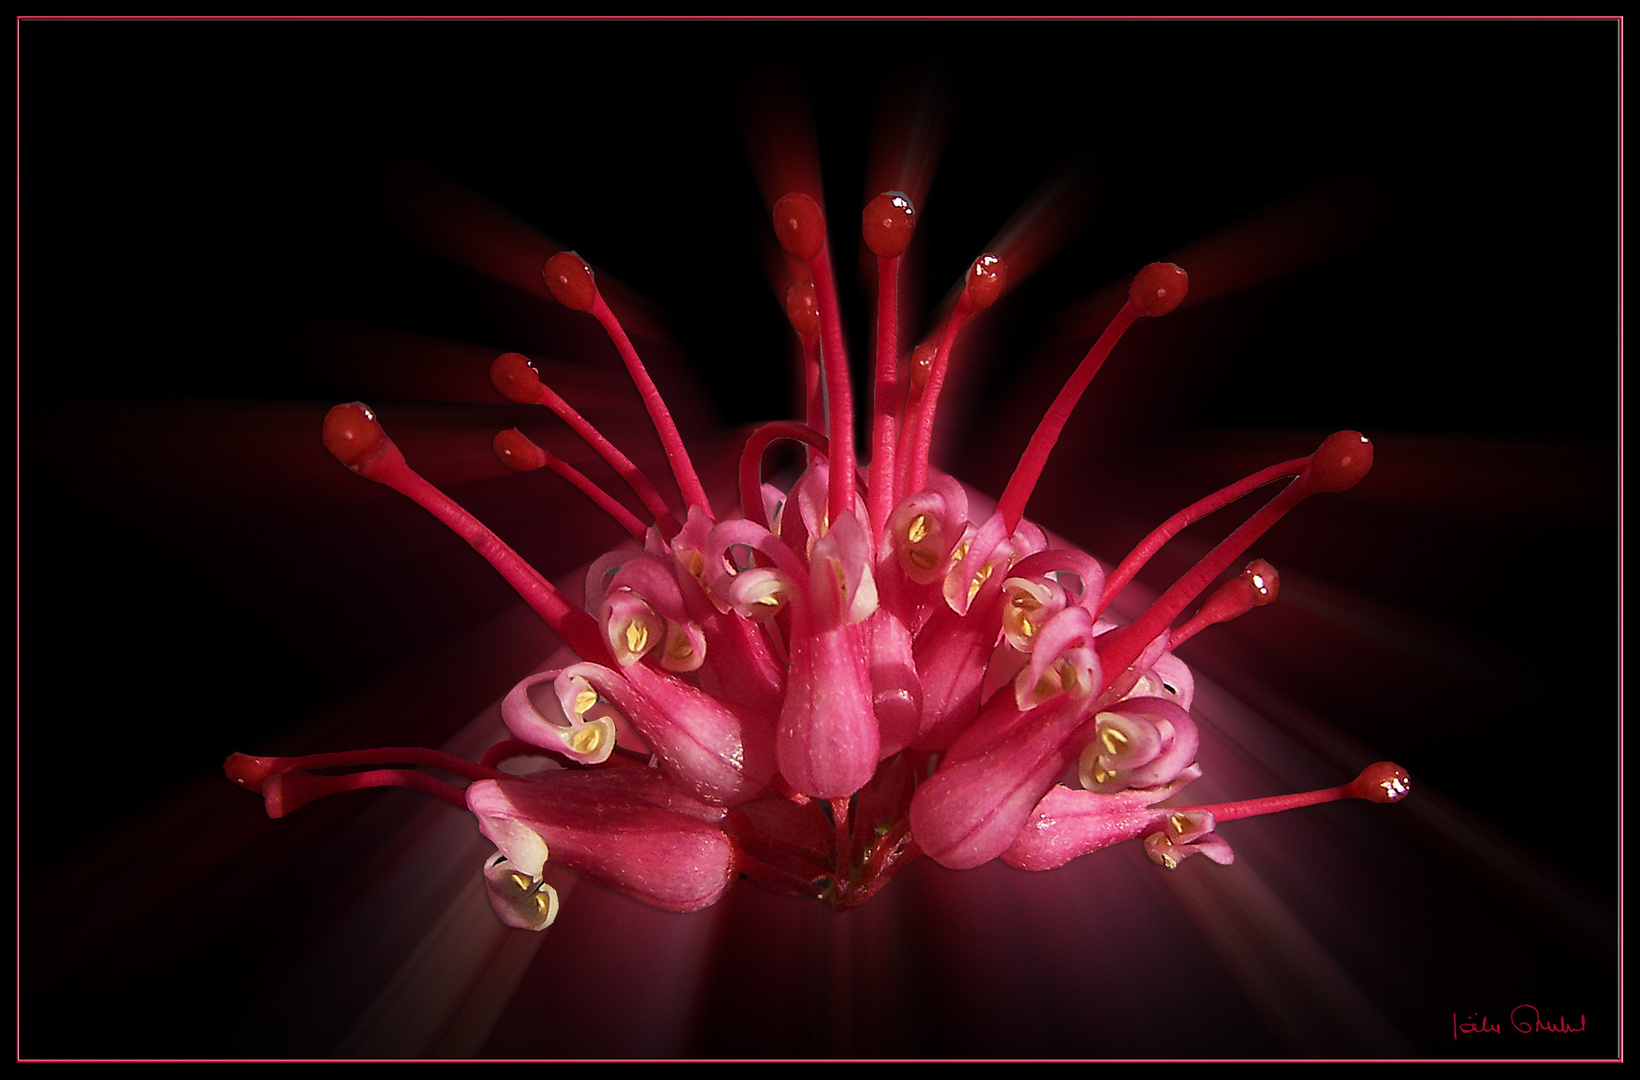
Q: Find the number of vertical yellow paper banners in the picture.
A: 0